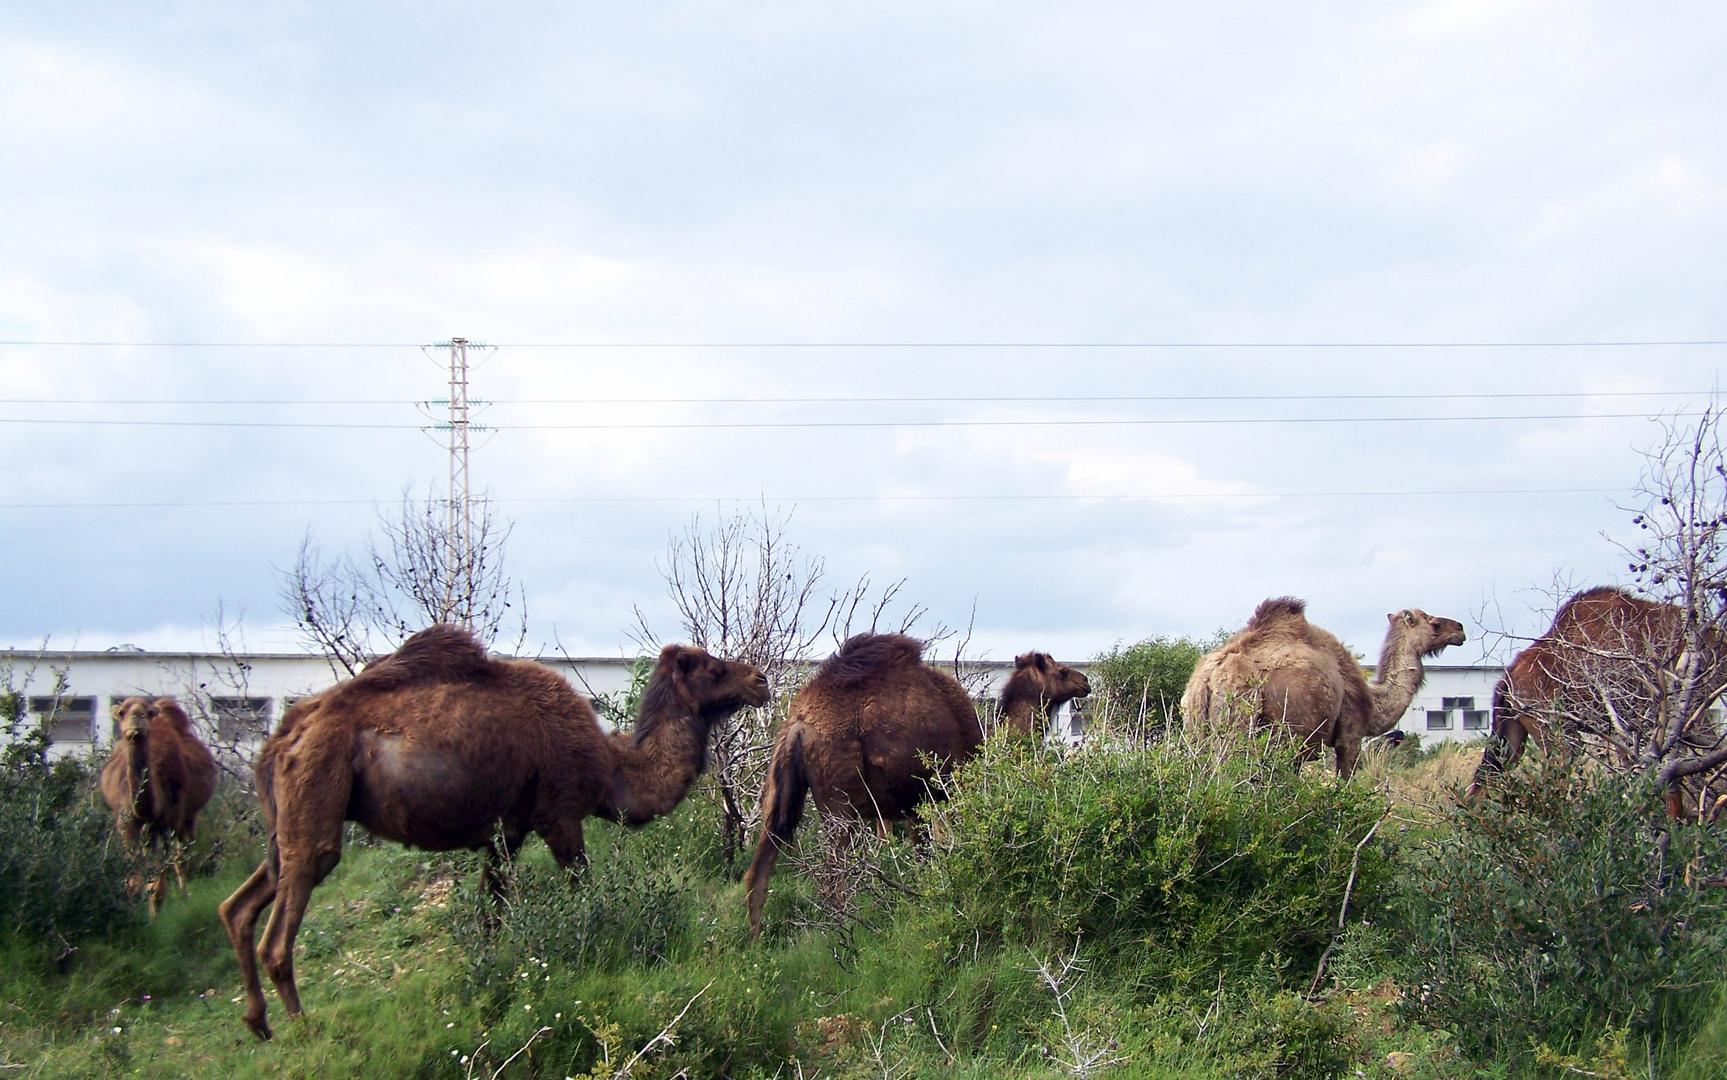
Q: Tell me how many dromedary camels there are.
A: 5